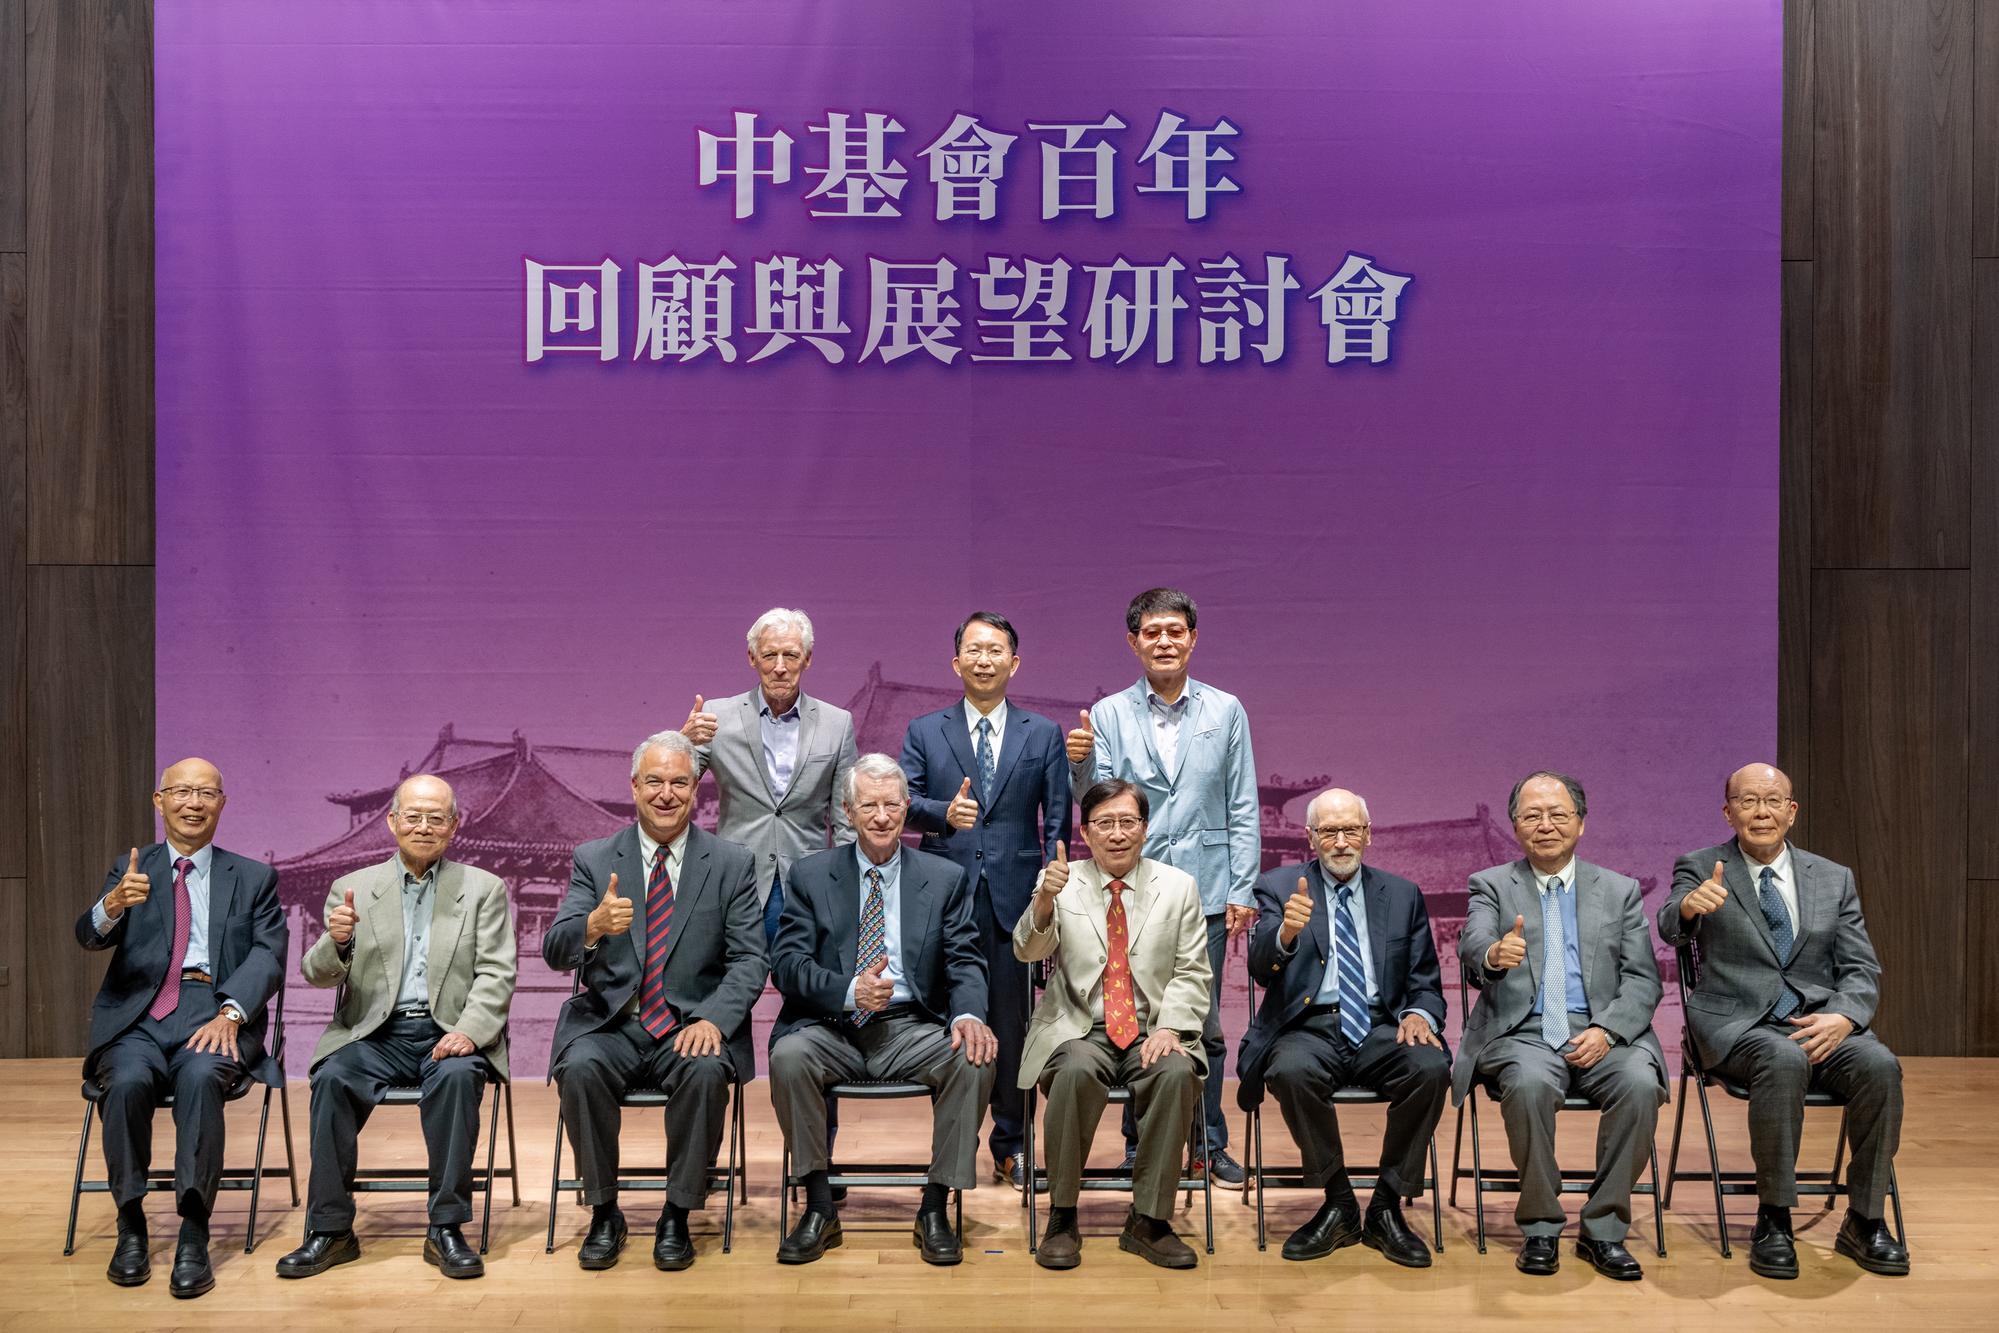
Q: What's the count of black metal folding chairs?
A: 8